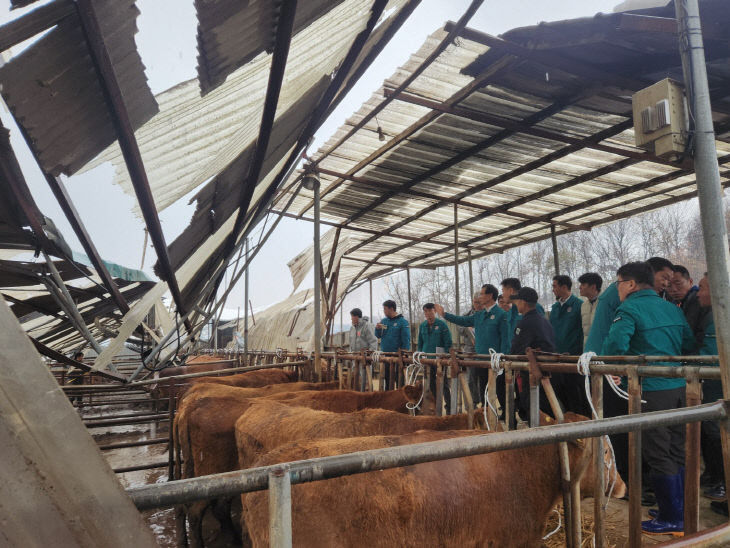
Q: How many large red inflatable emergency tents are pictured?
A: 0